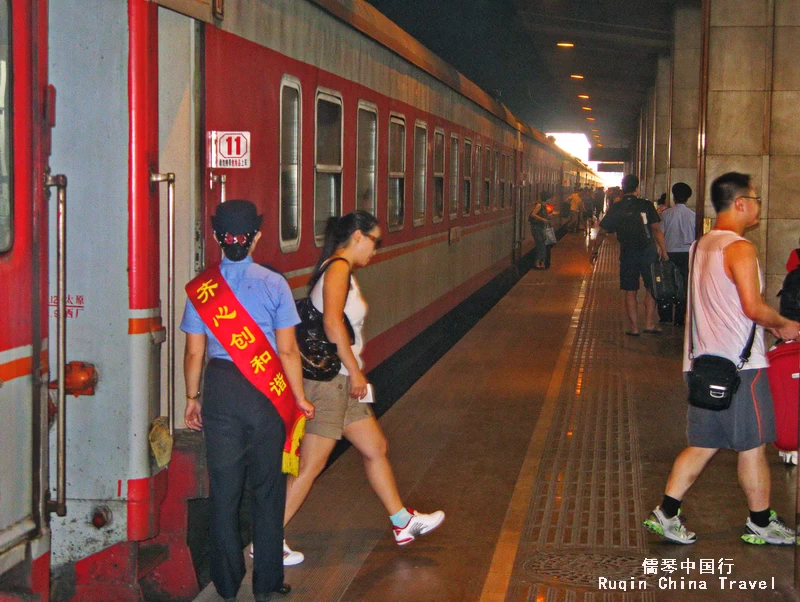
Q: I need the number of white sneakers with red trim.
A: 2